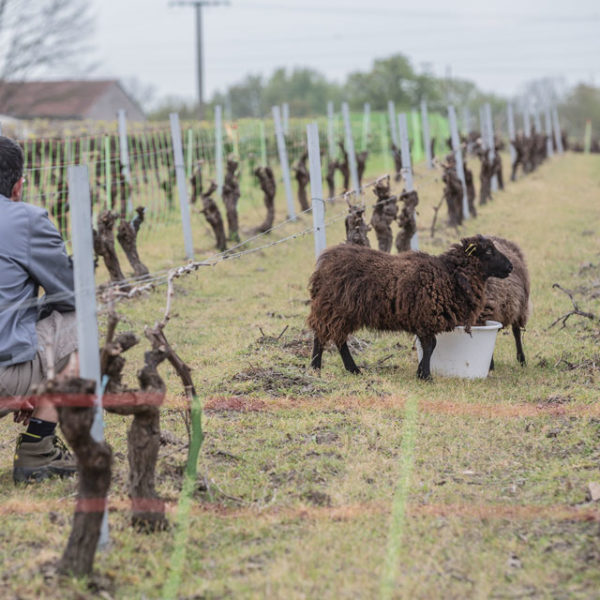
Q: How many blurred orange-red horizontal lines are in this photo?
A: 2